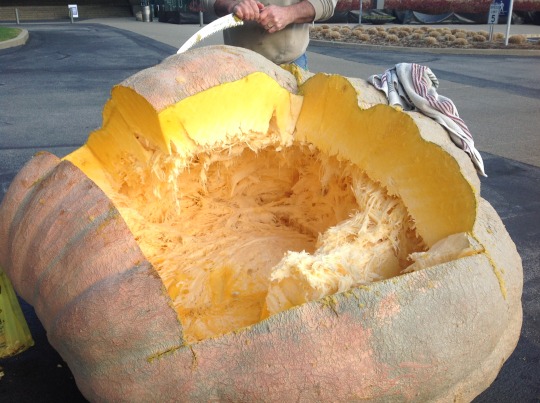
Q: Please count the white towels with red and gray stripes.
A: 1